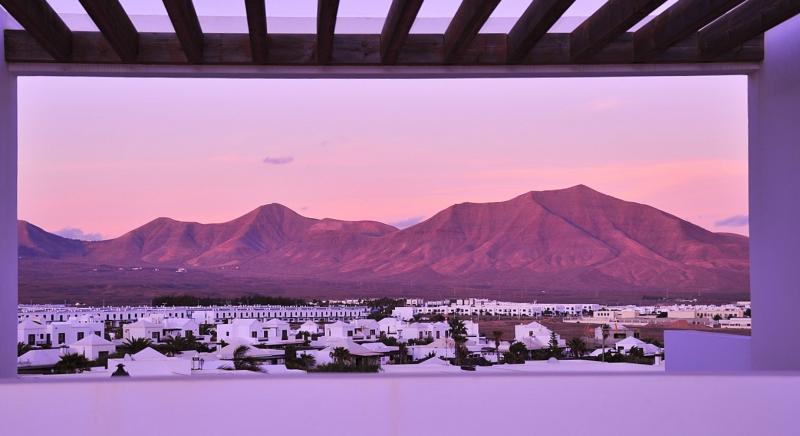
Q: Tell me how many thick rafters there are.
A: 11